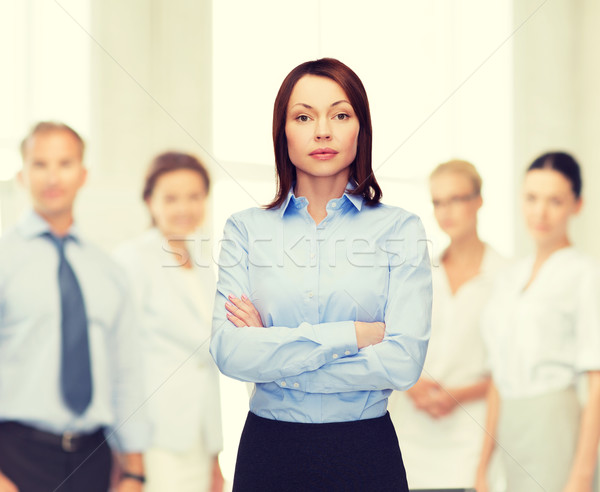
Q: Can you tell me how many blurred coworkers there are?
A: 4